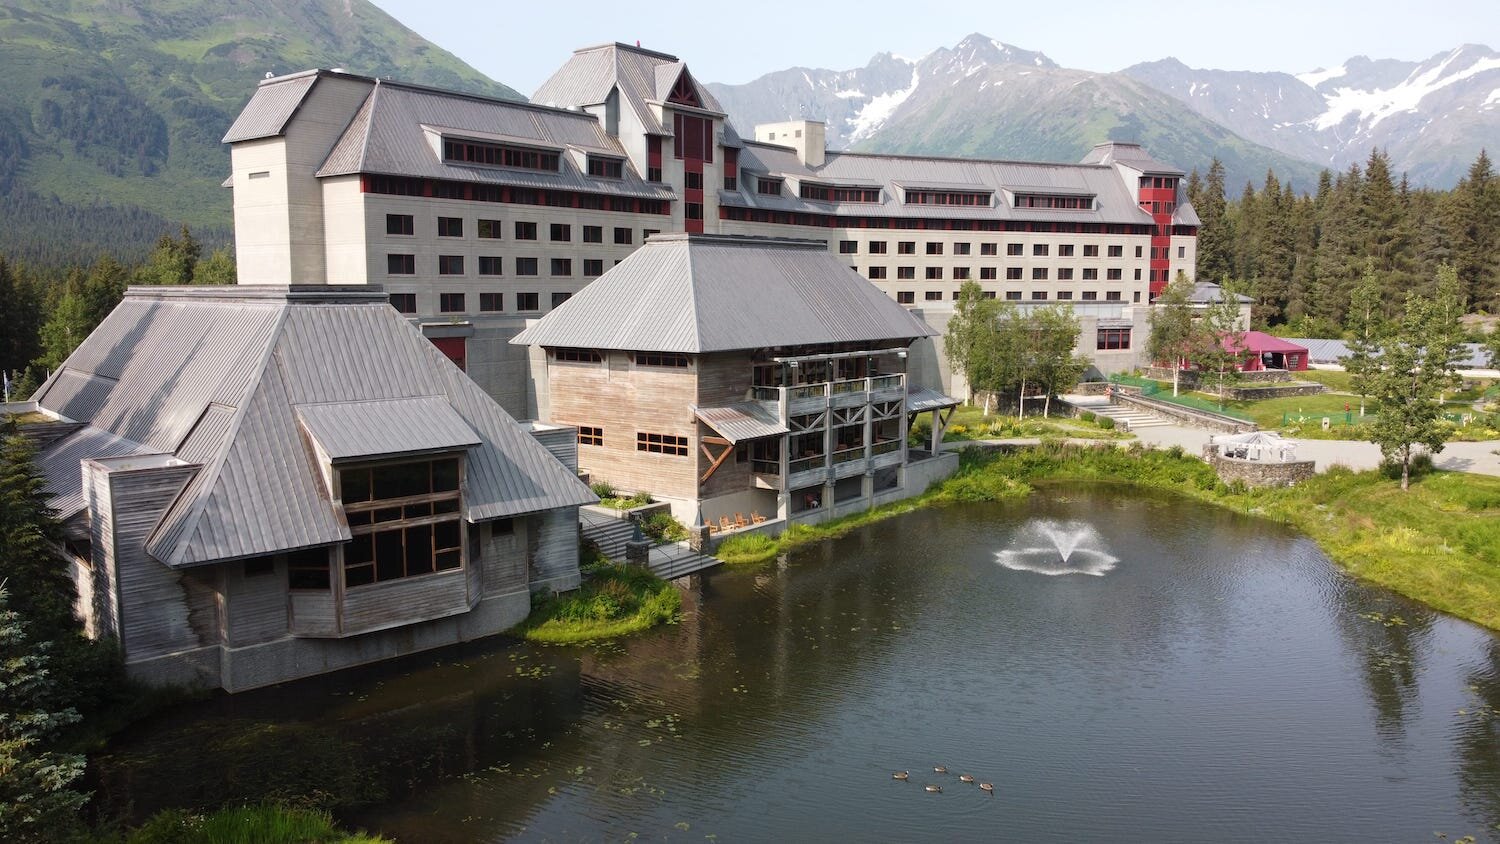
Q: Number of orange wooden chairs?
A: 4